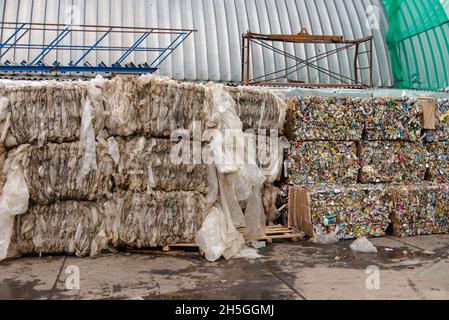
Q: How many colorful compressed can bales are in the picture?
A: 8